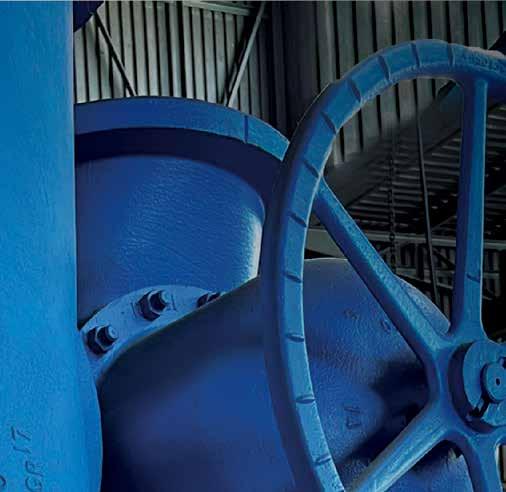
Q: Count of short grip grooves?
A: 11